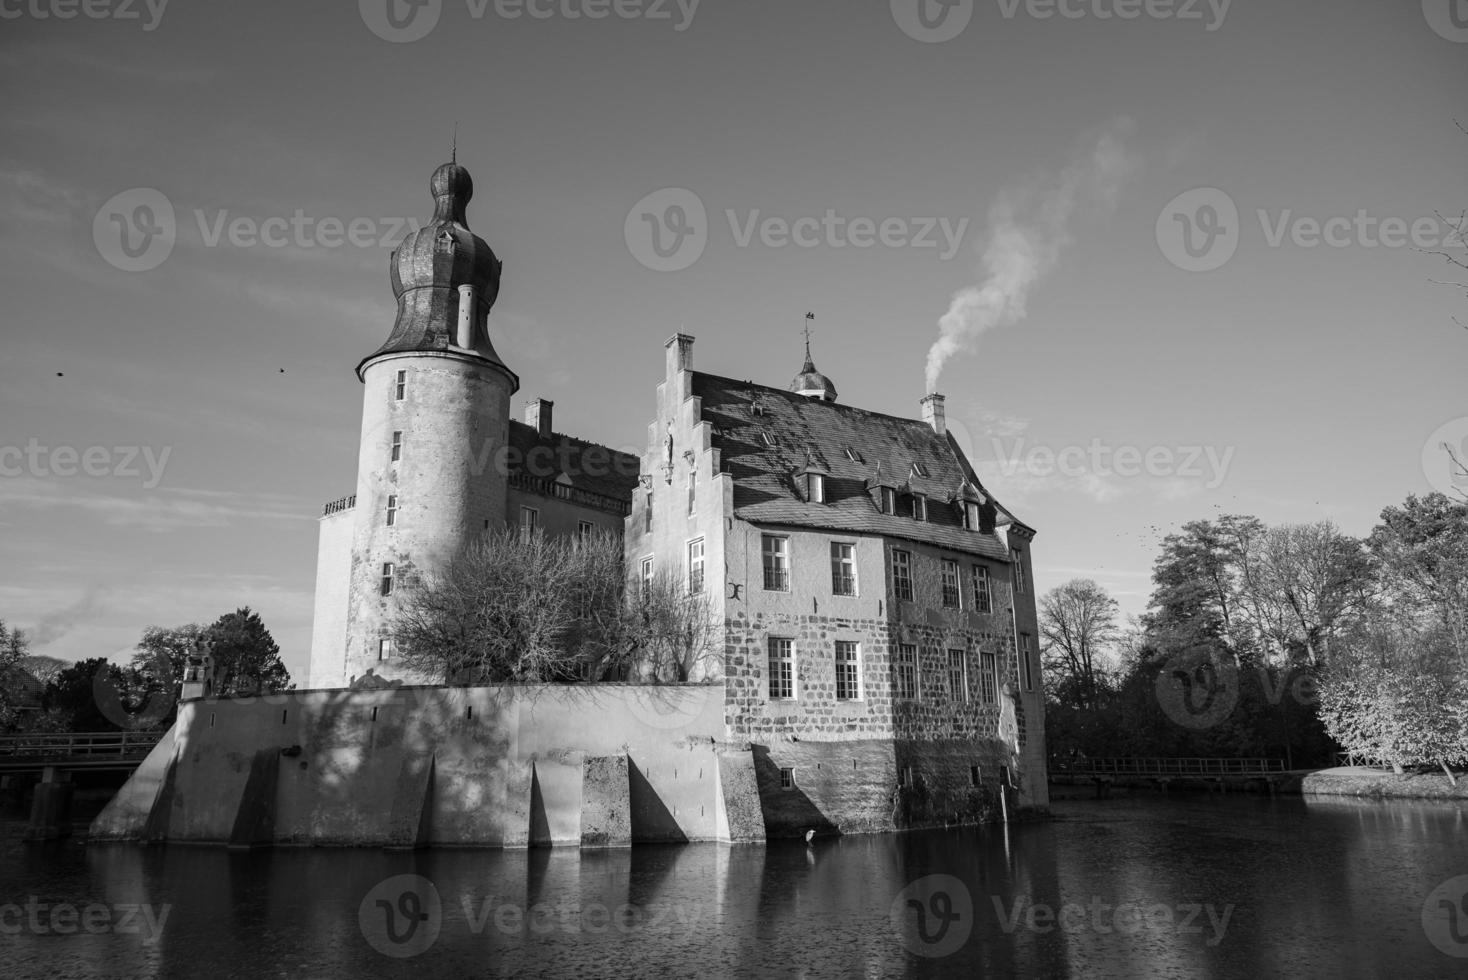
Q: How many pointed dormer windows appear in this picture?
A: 4